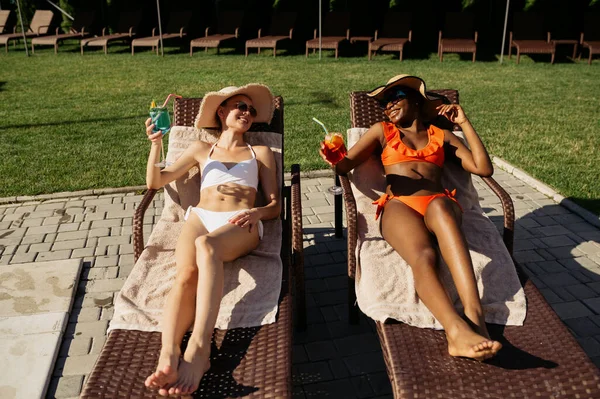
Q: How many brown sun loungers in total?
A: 14